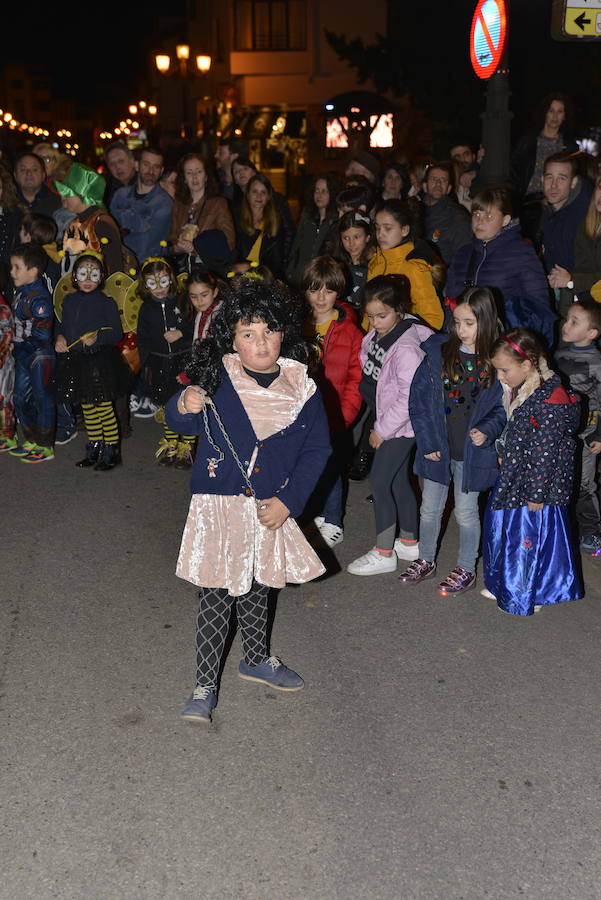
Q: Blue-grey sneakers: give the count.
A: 2